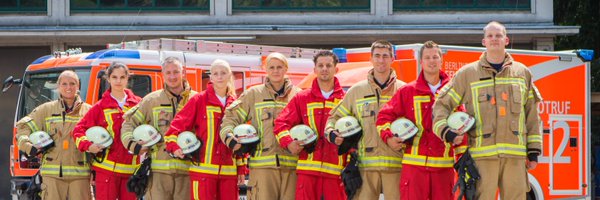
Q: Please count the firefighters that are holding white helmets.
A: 9